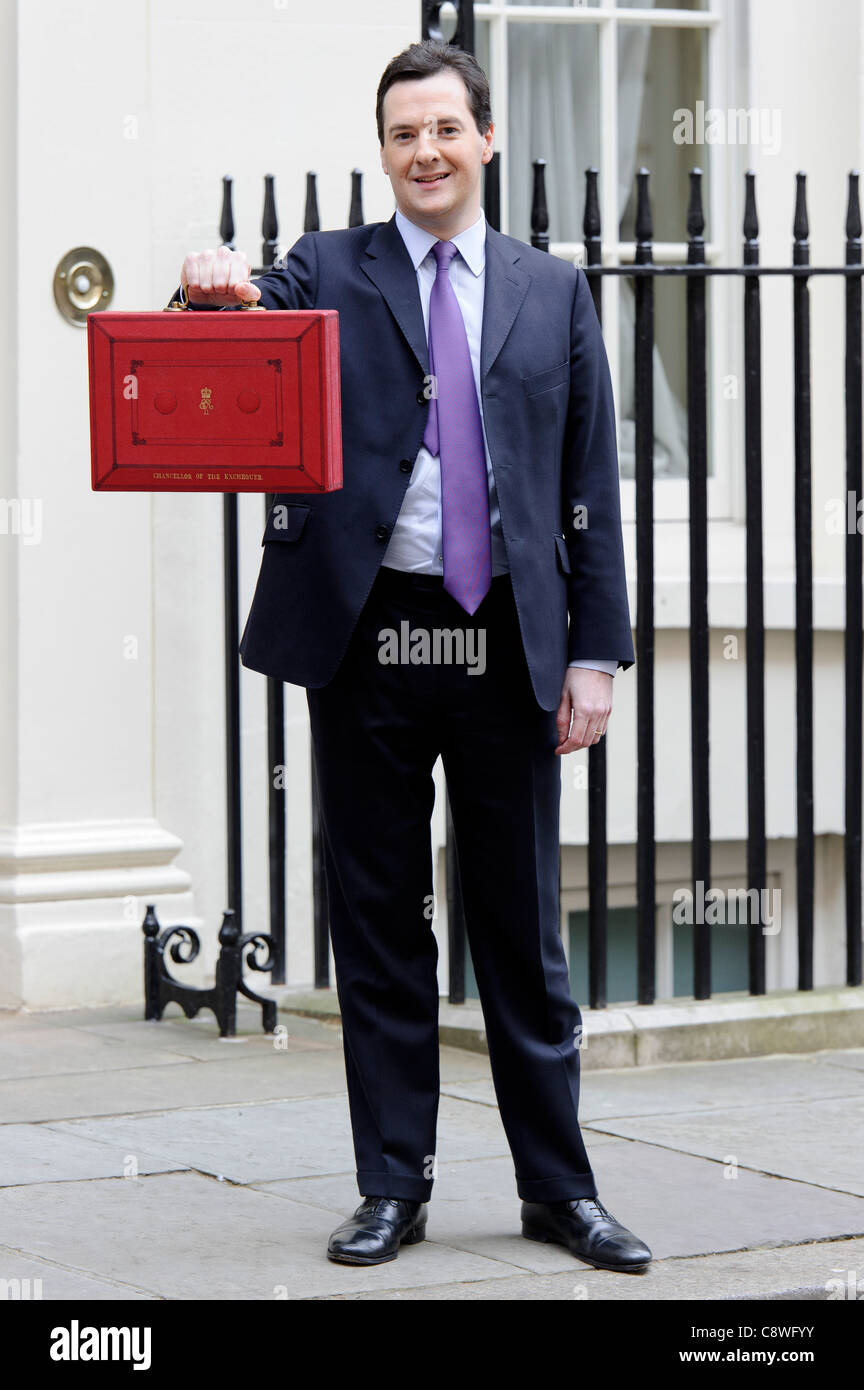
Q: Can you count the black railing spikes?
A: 11